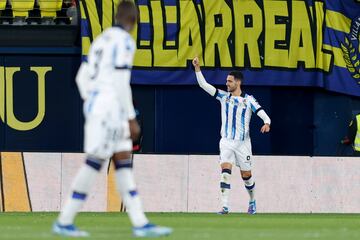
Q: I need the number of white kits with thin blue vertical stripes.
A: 2